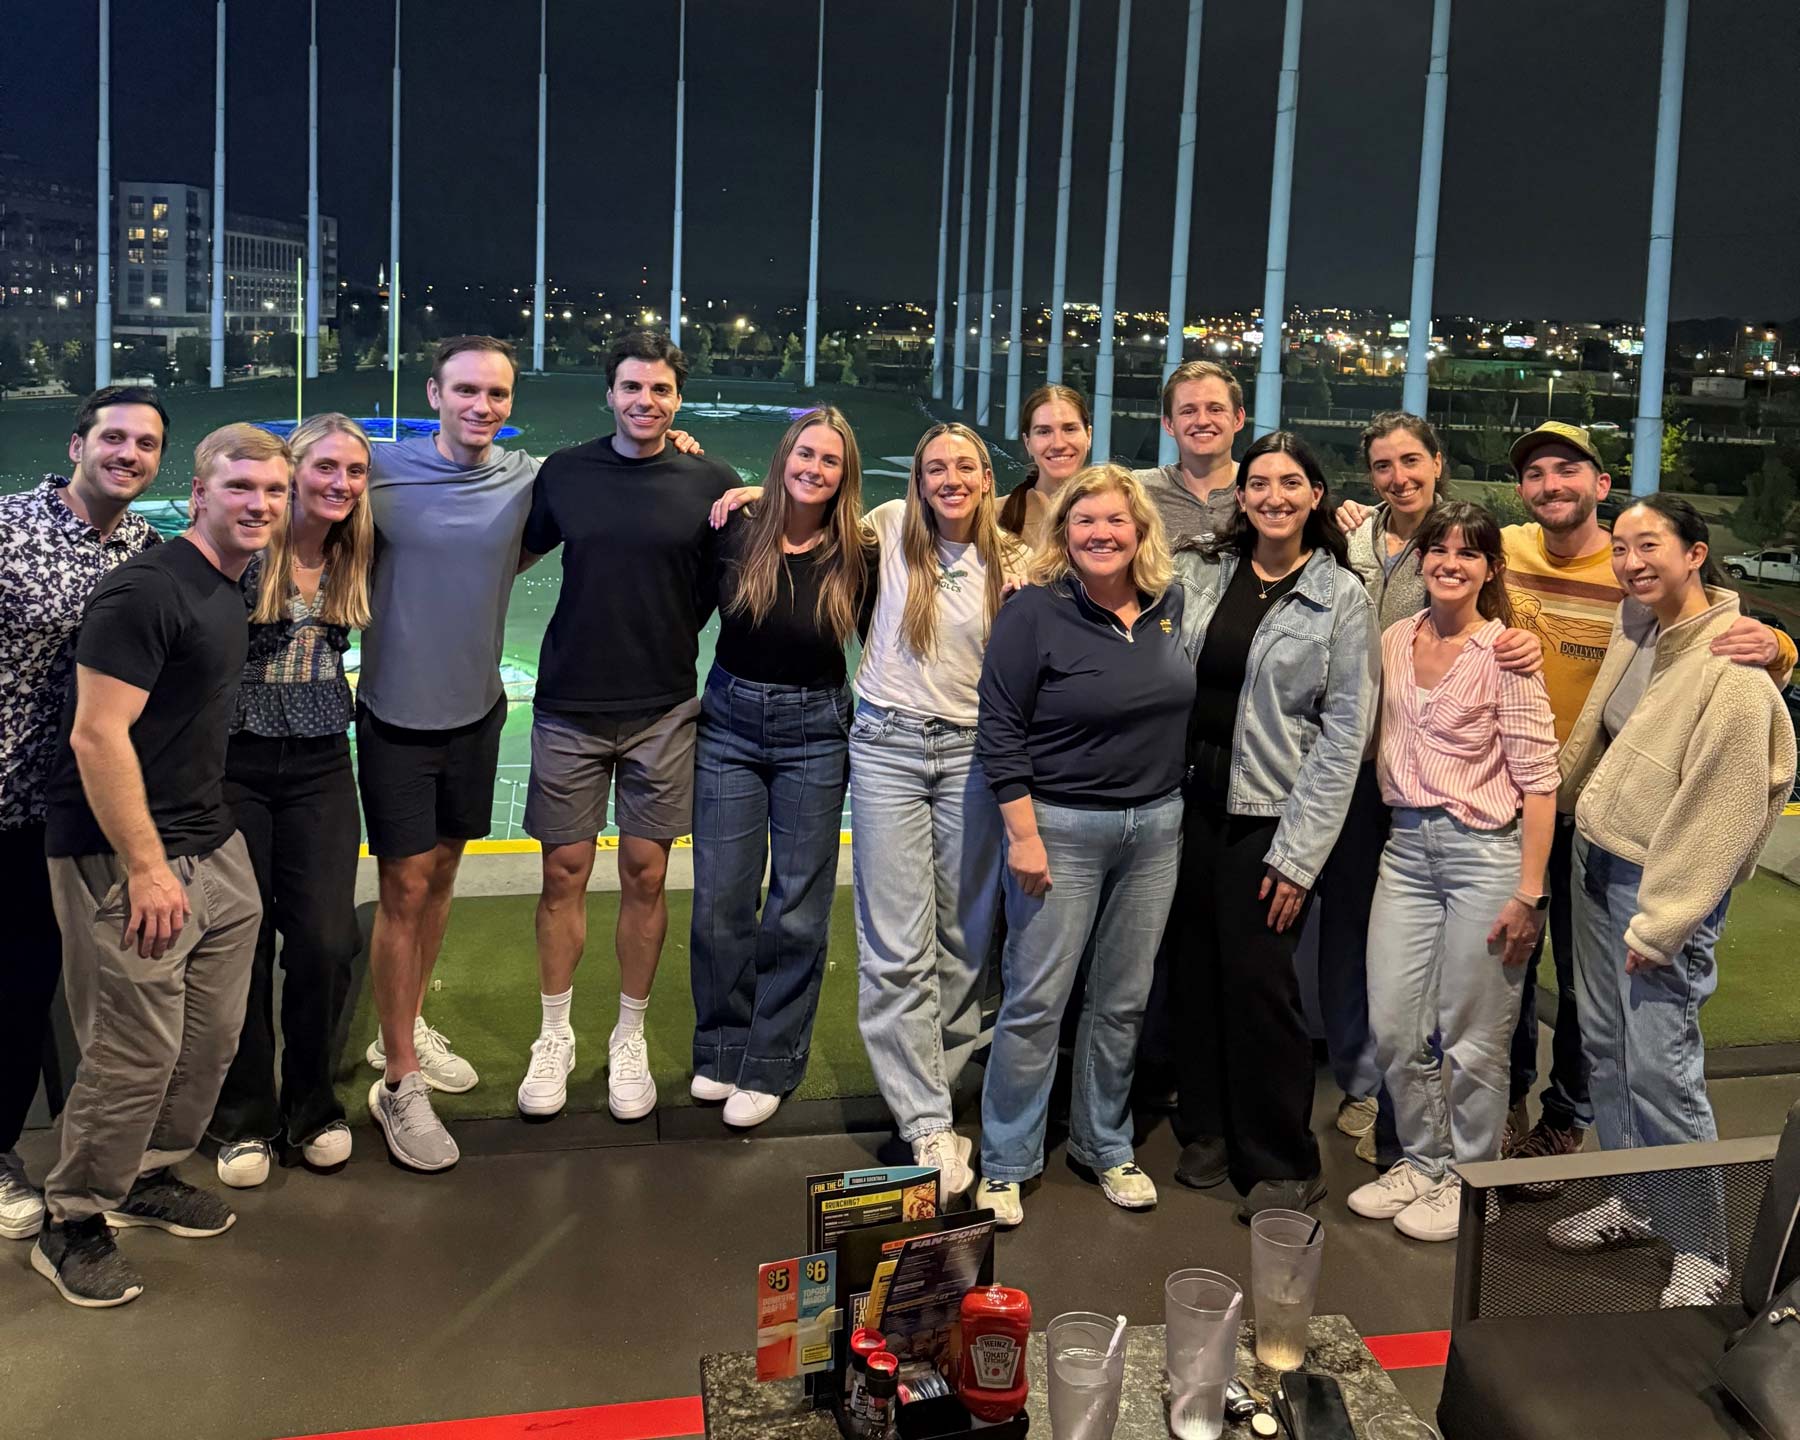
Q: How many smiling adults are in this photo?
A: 15